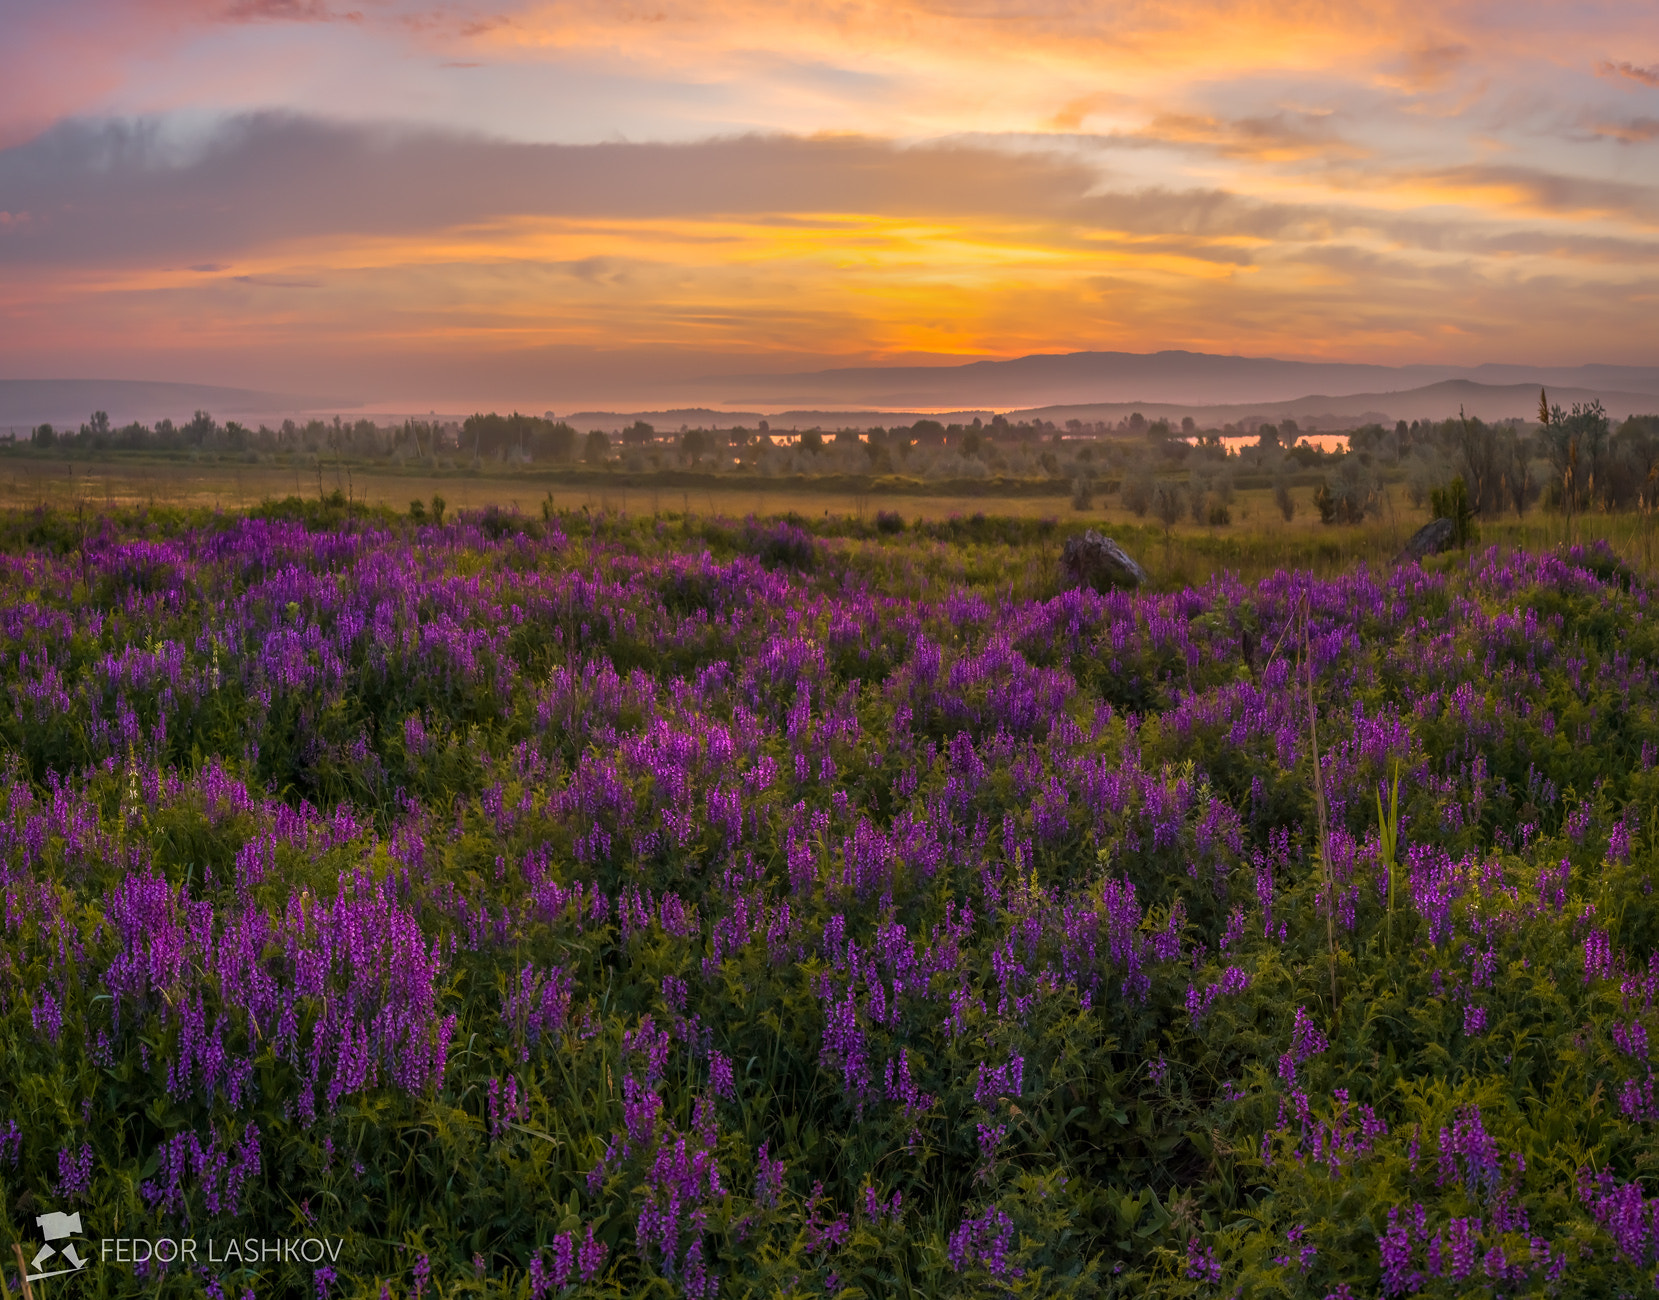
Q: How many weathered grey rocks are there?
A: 2